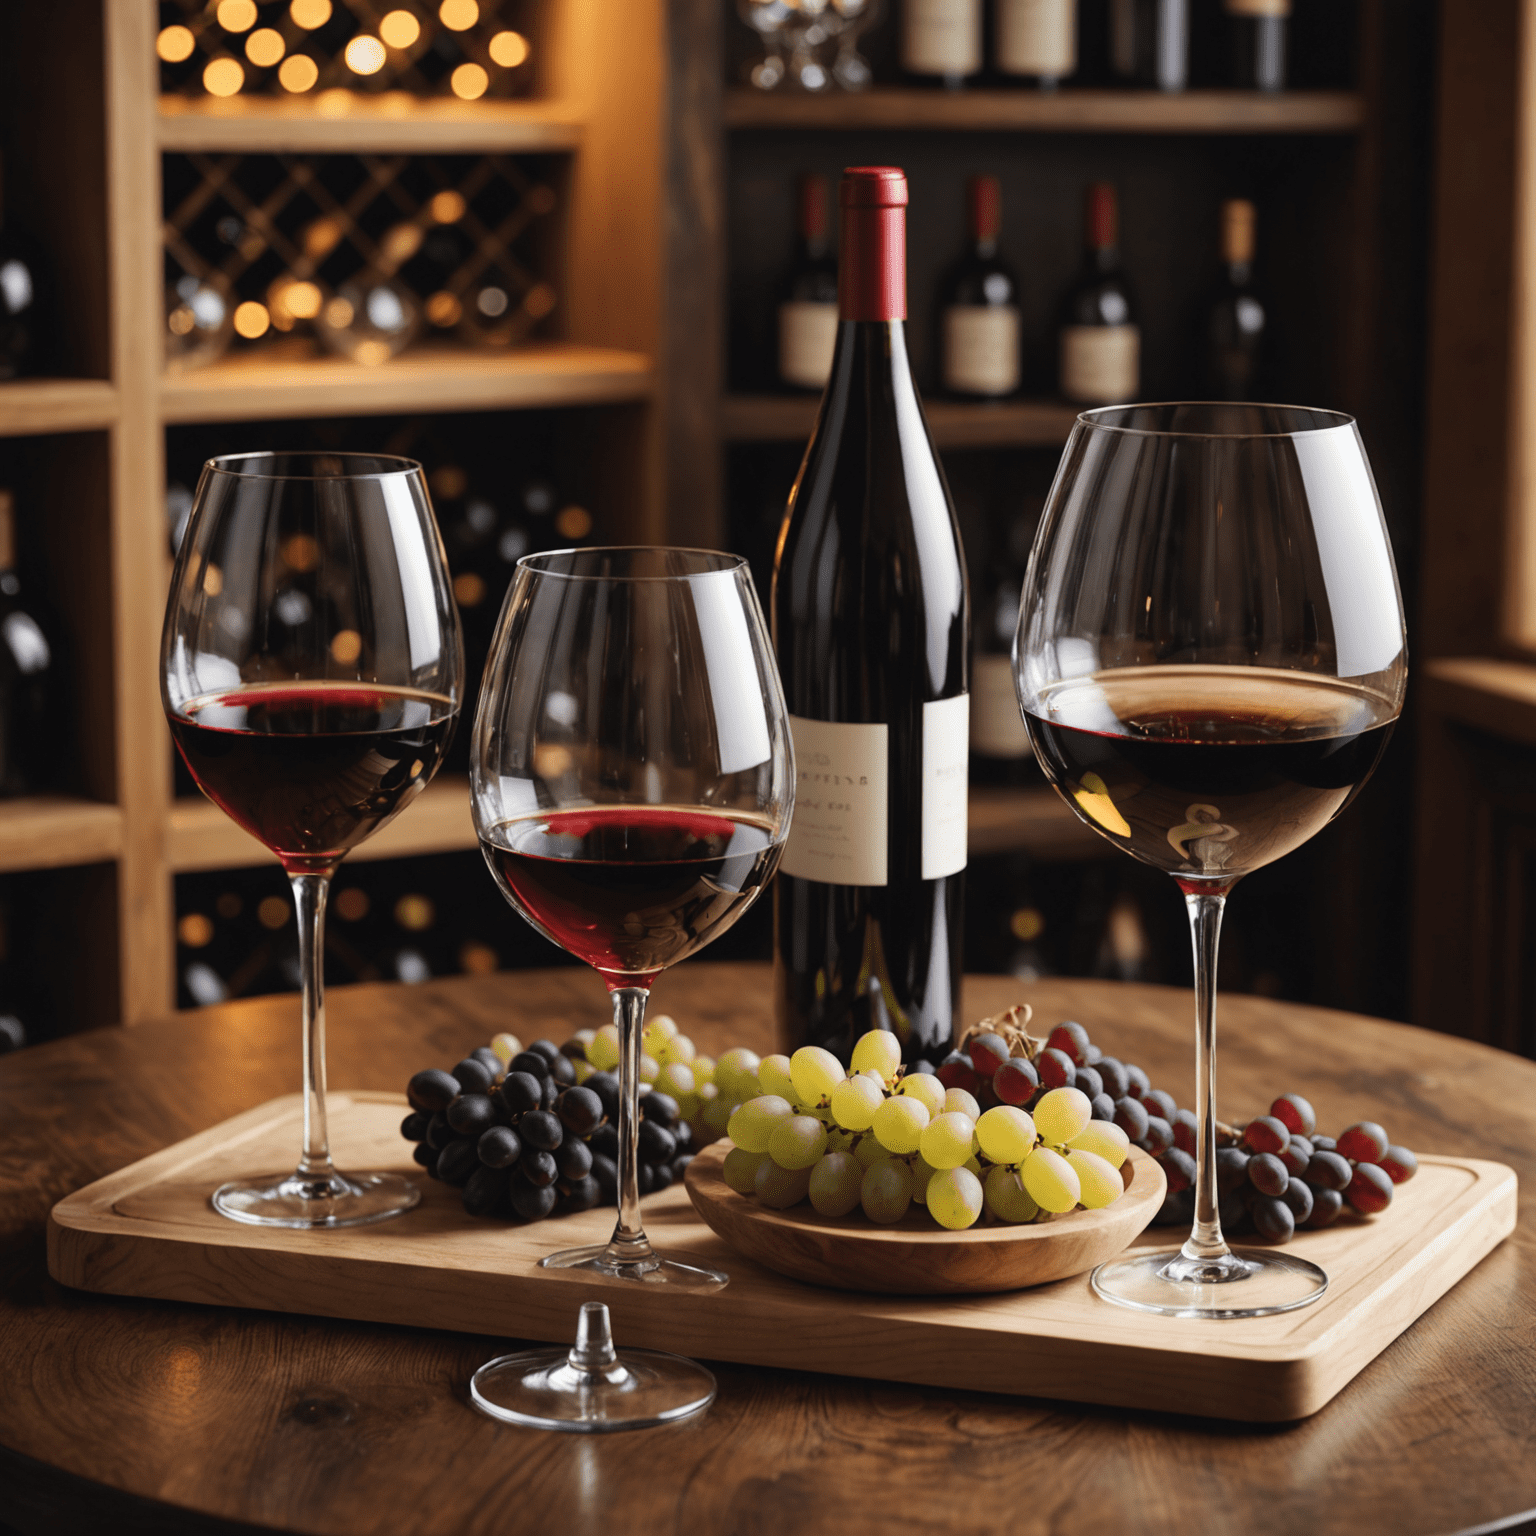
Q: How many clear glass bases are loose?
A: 1